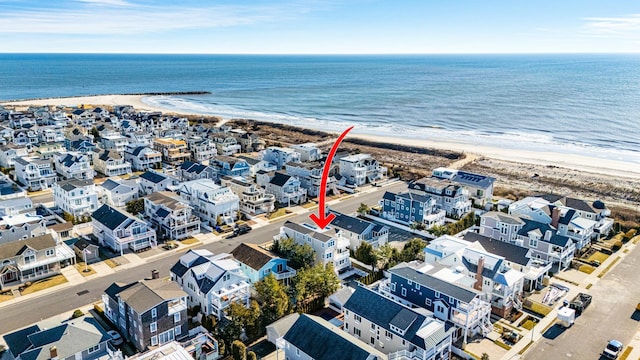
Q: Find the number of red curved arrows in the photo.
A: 1